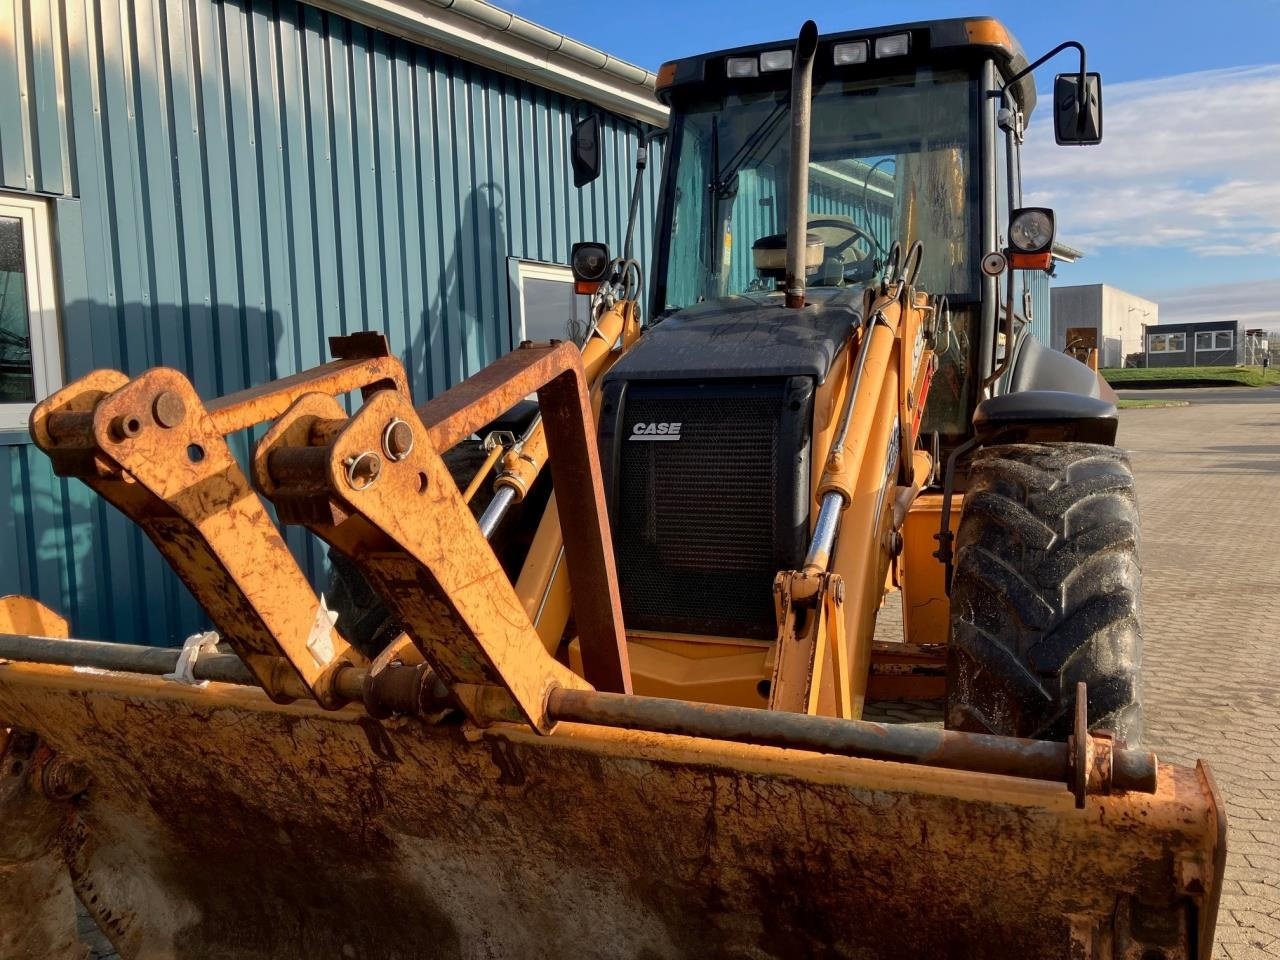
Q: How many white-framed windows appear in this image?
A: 4